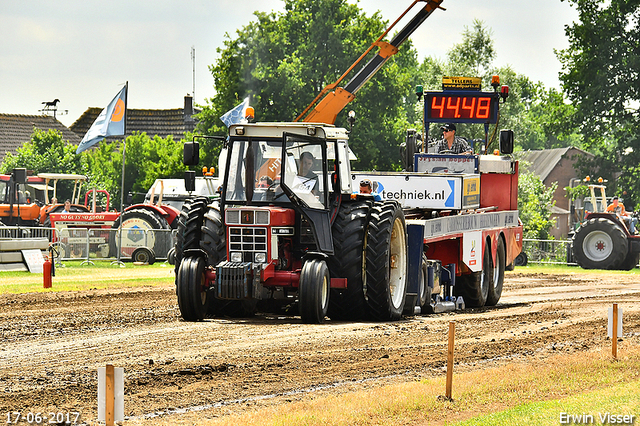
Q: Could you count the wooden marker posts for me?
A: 3